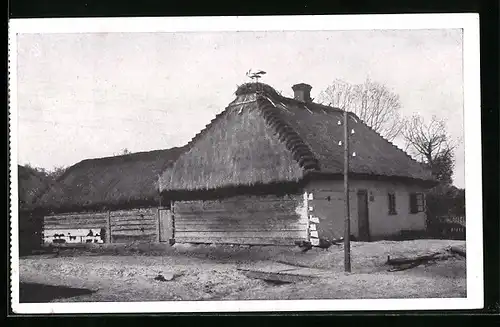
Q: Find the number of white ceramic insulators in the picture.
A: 4